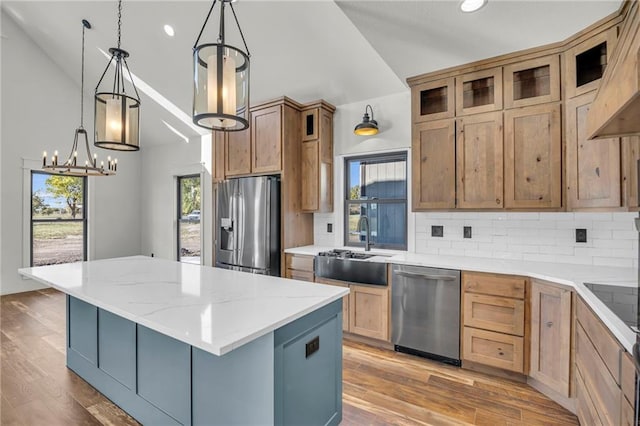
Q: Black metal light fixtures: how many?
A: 4